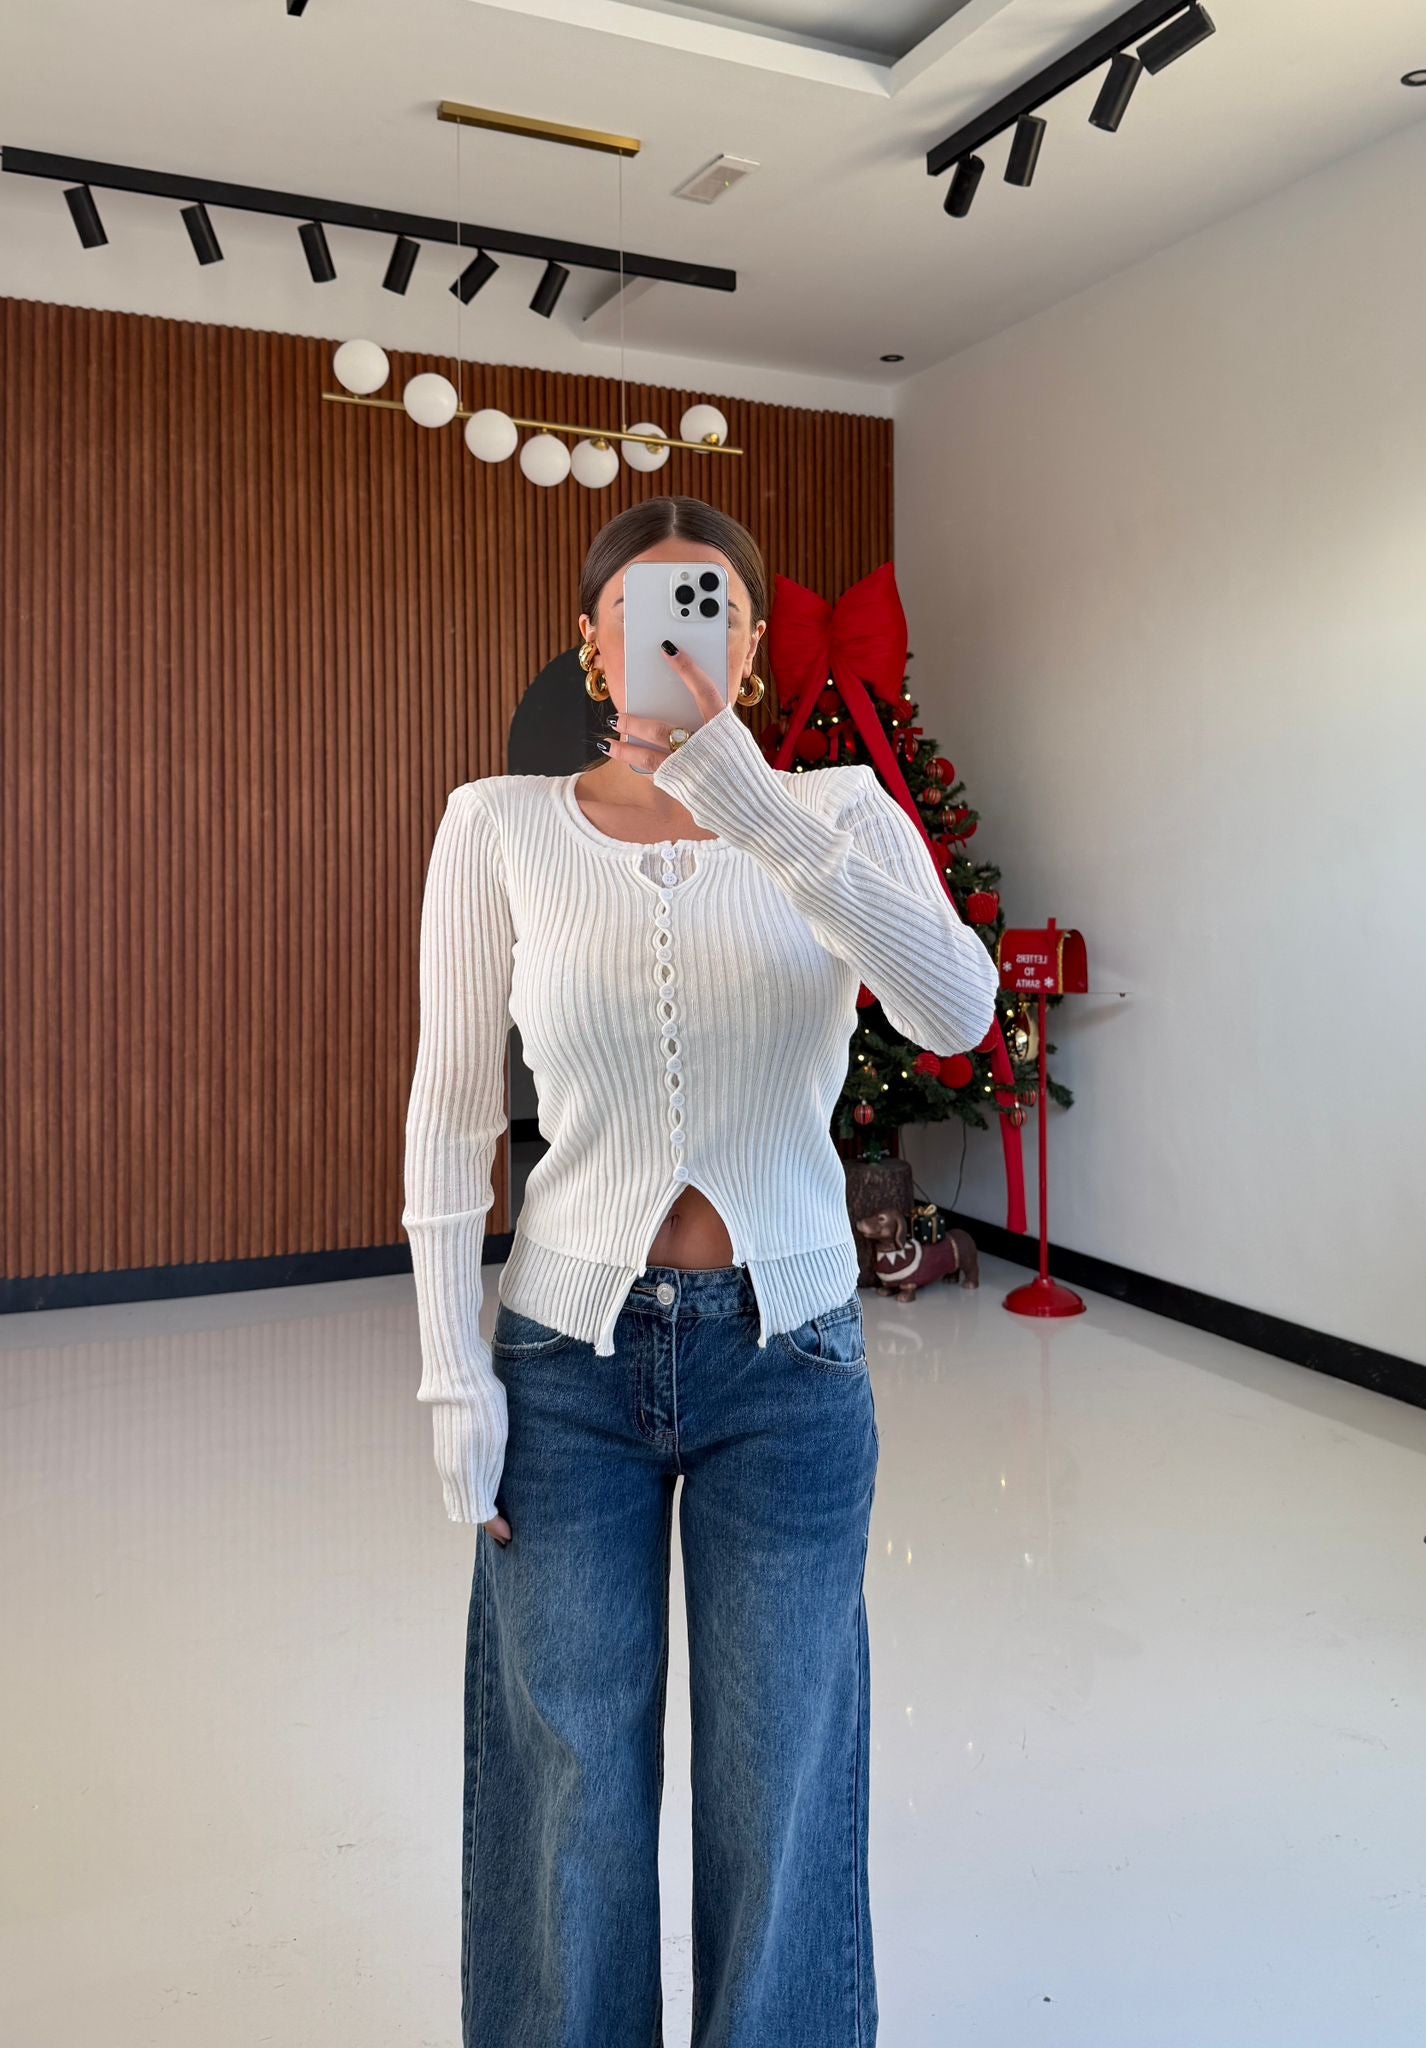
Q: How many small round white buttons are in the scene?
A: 11